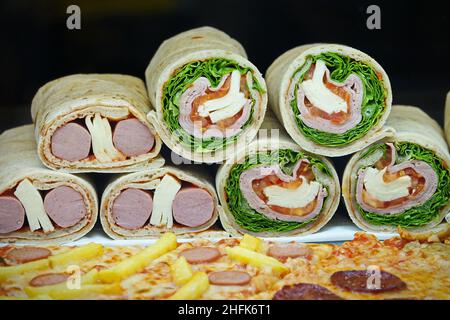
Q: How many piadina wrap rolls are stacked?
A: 7